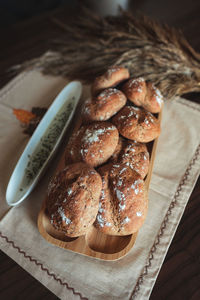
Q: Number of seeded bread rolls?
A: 8